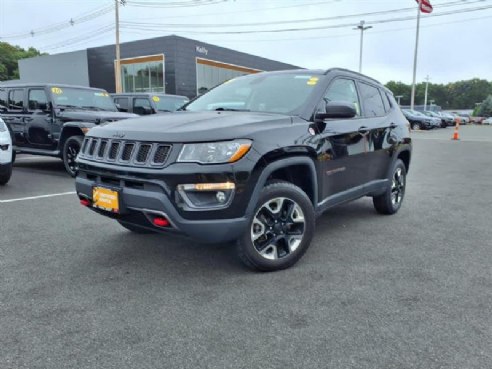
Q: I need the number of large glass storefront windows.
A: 2